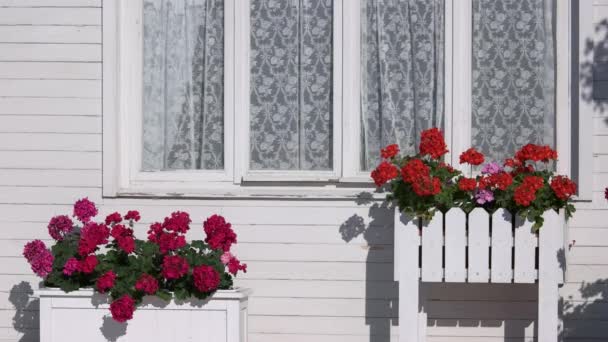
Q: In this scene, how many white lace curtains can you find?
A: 4